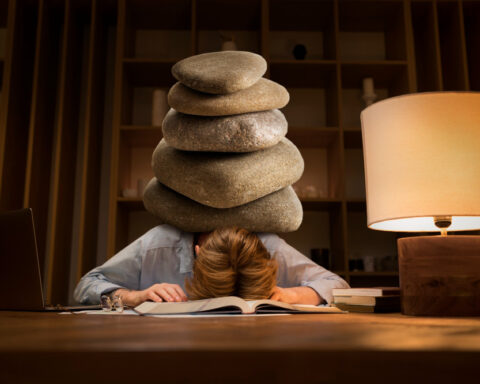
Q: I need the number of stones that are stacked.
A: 5